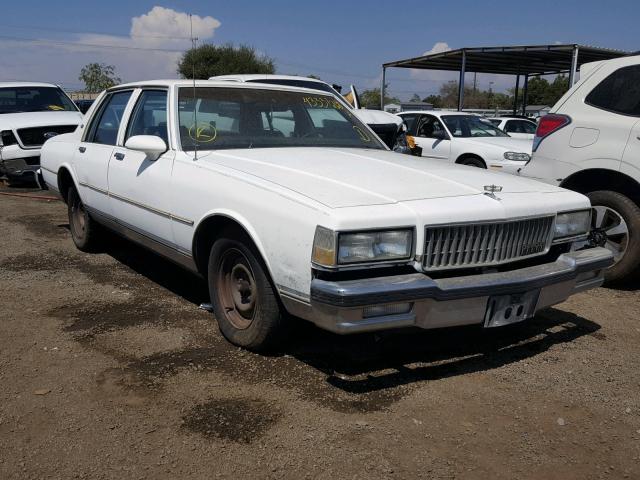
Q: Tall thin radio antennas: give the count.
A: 1